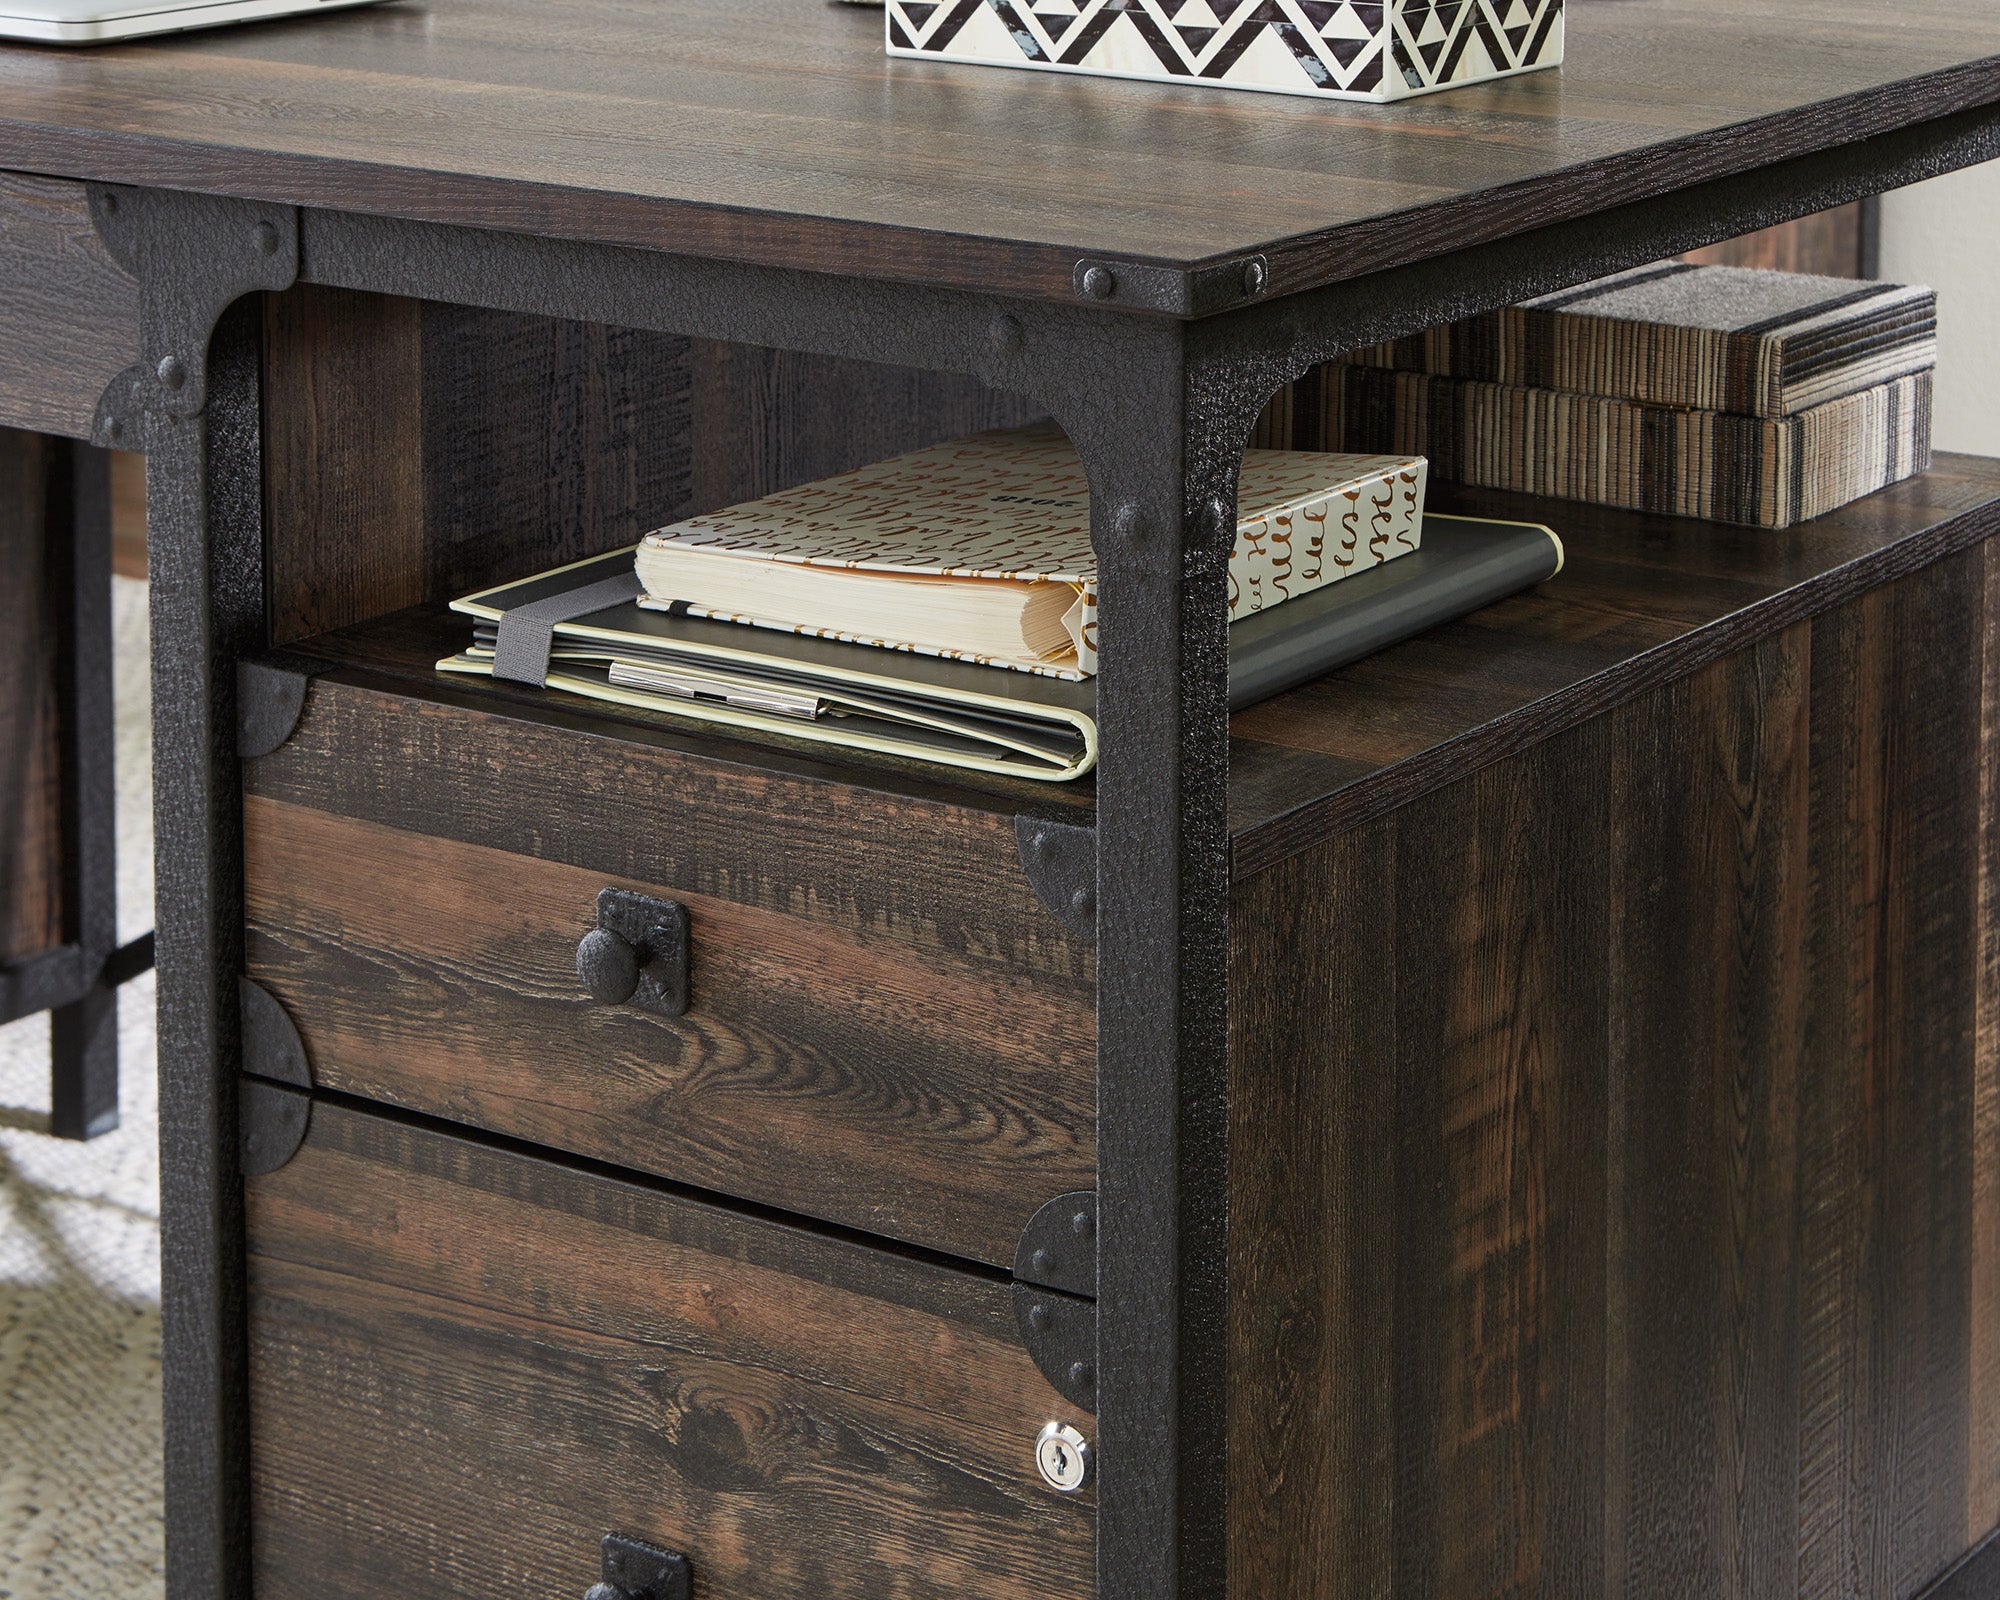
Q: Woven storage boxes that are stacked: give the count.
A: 2